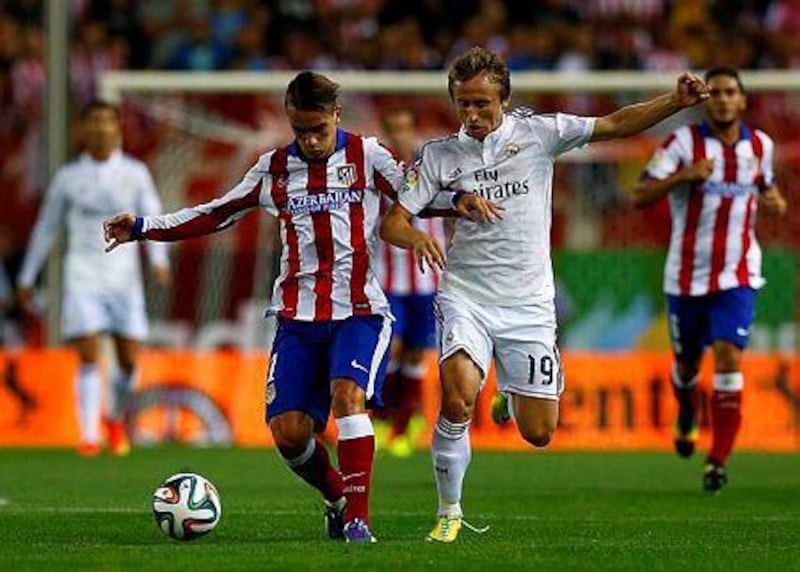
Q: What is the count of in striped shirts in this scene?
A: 3